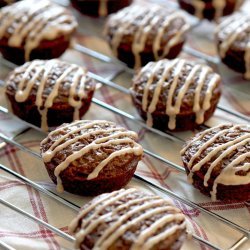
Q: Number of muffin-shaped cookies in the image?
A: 10